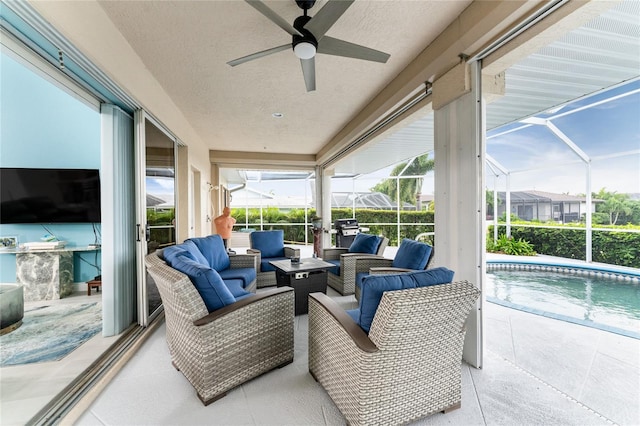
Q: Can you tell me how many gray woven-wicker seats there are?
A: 5